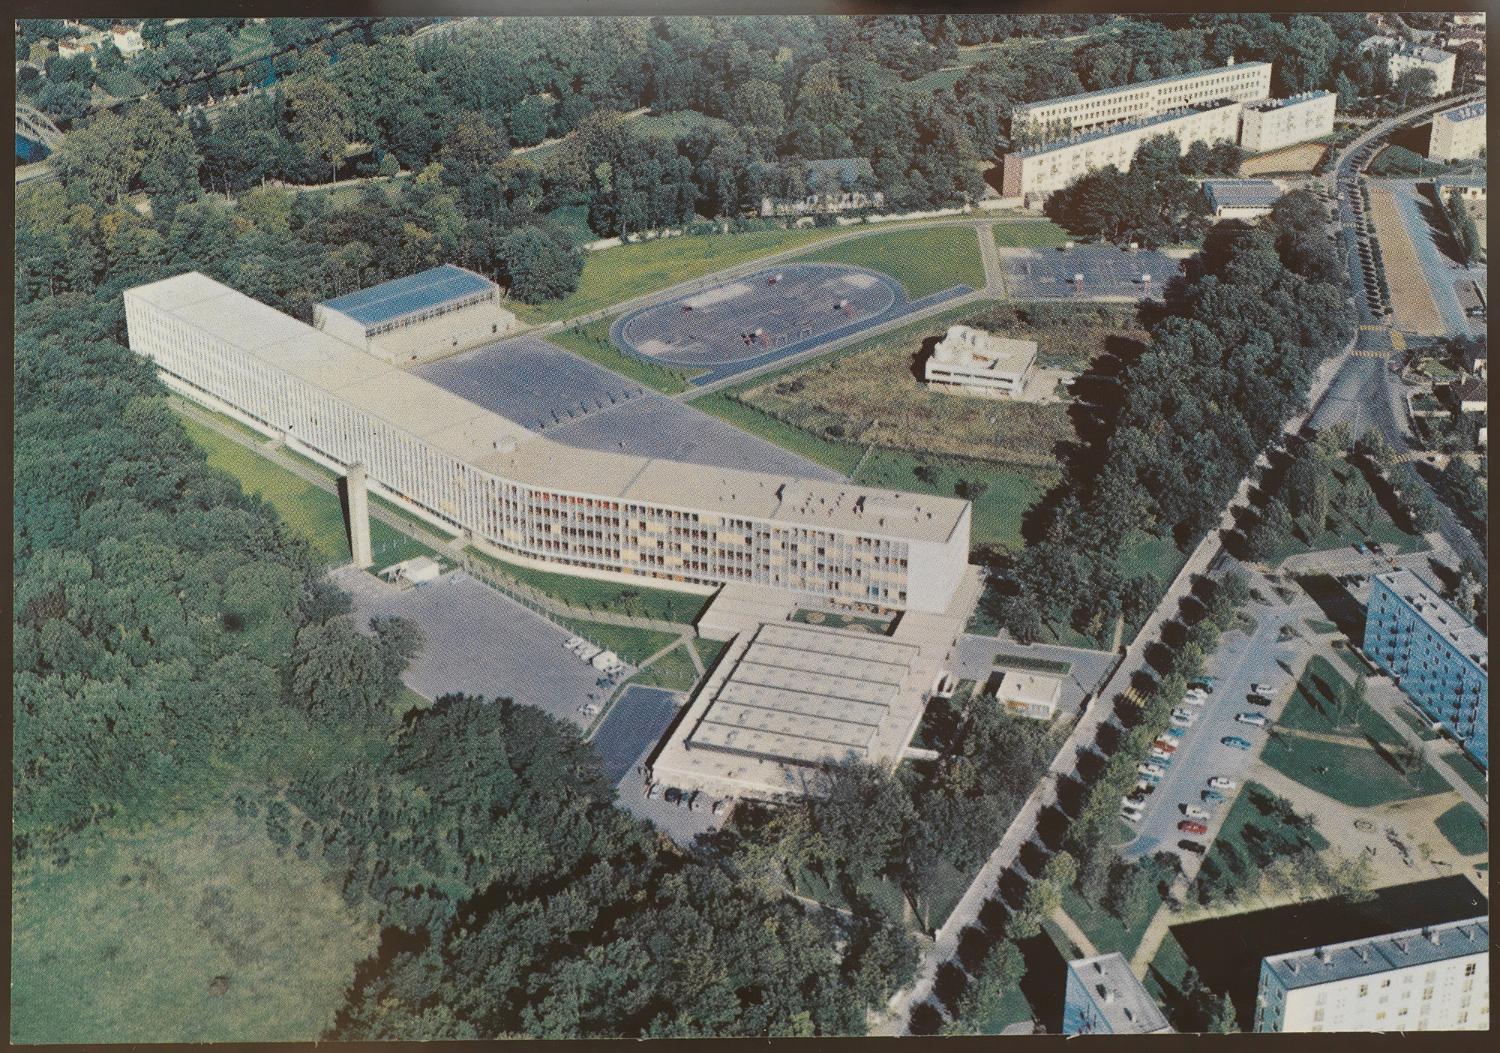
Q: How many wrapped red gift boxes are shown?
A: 0